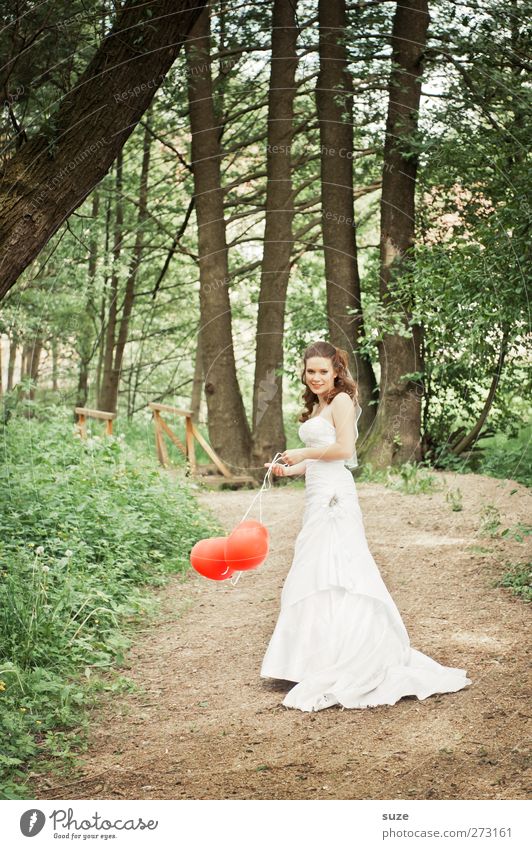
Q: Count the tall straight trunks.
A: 4